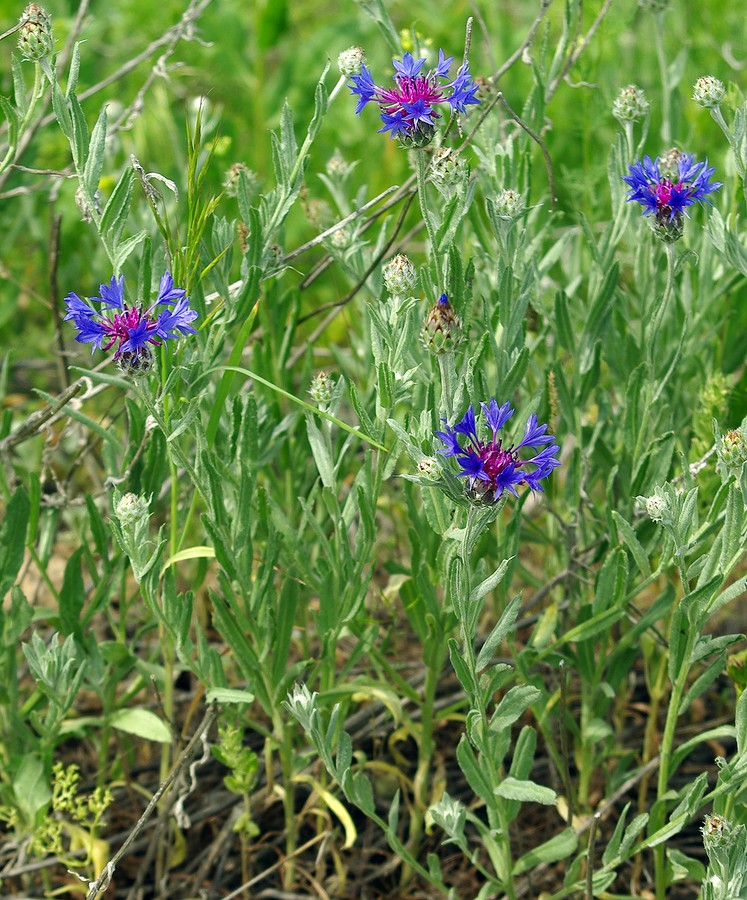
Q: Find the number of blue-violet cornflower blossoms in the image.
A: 4